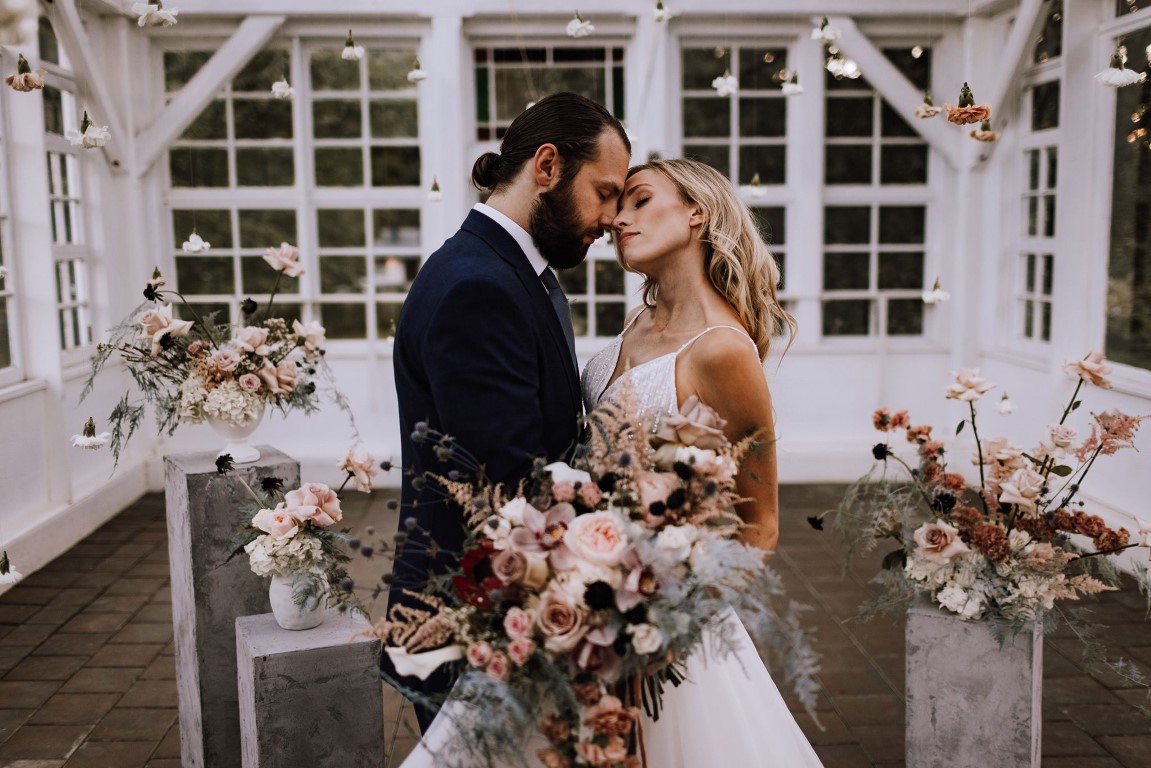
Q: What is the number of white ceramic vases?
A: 2